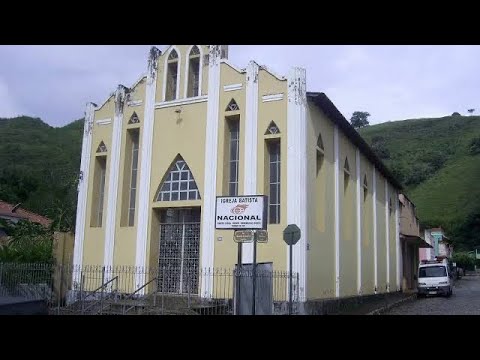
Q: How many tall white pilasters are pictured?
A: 11